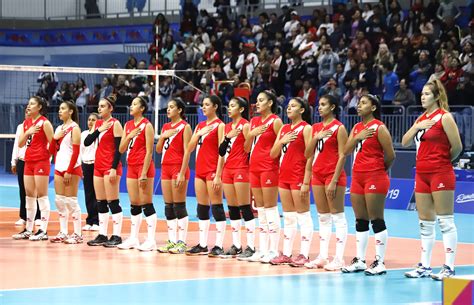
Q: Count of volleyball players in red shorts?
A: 12